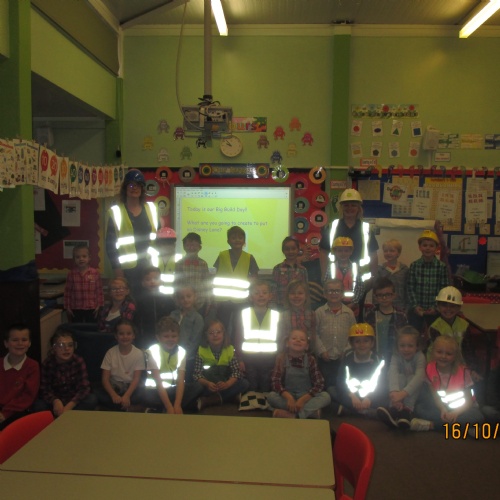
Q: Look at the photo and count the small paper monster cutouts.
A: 12